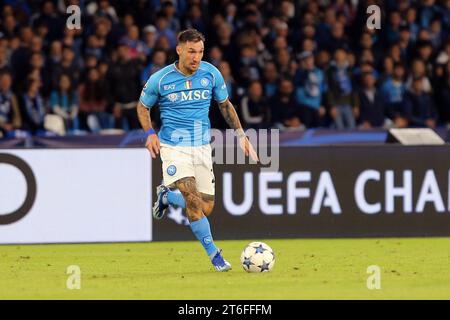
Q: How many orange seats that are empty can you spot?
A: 0